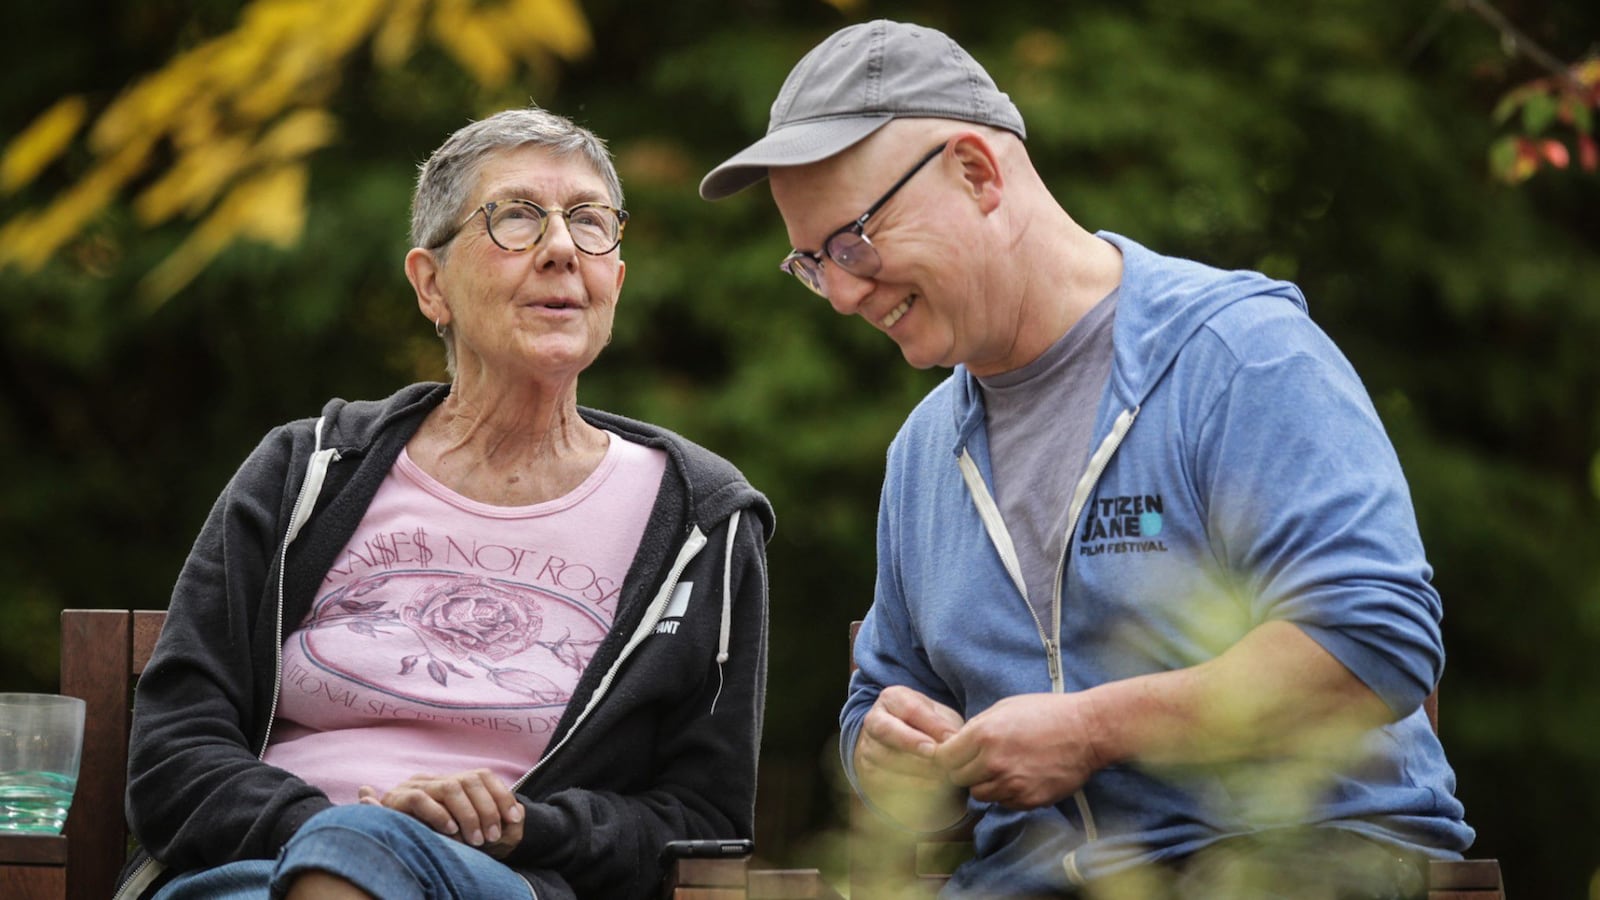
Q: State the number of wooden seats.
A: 2